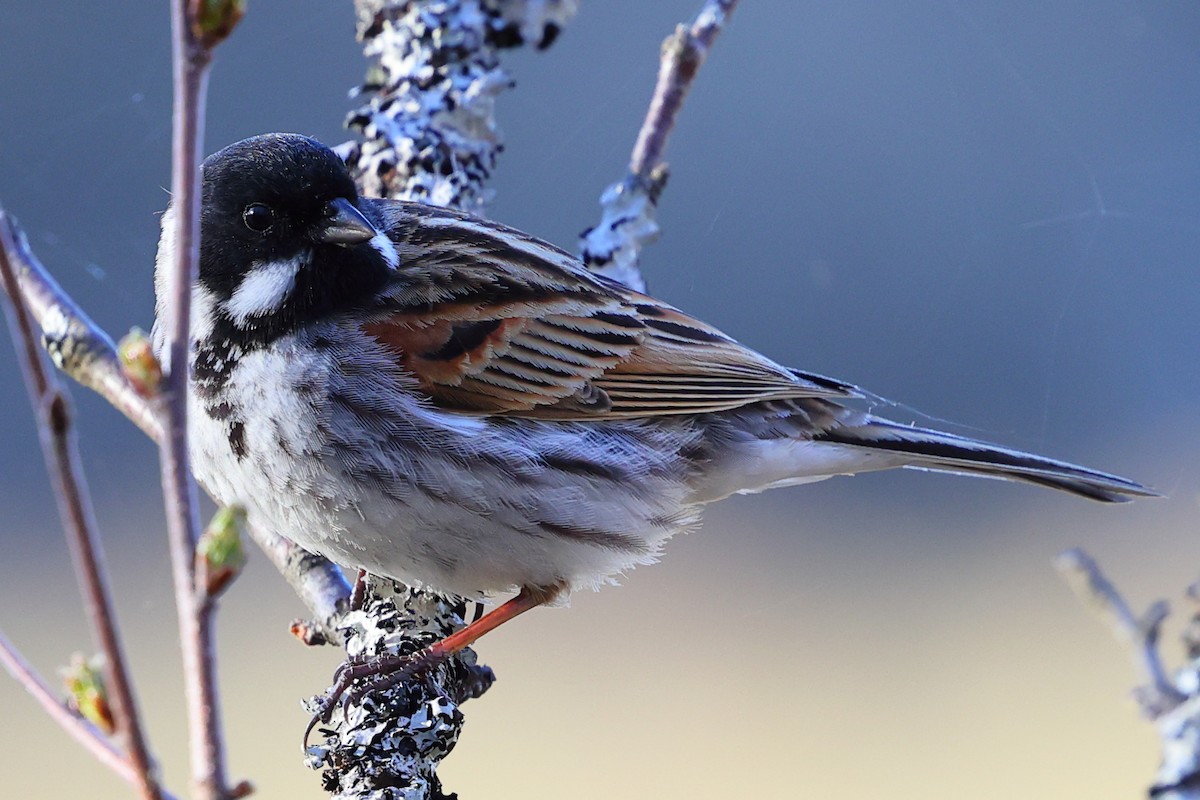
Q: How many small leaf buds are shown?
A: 4